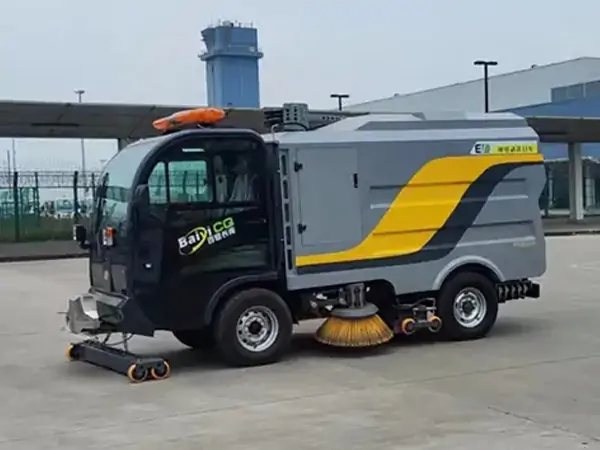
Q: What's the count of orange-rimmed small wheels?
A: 5